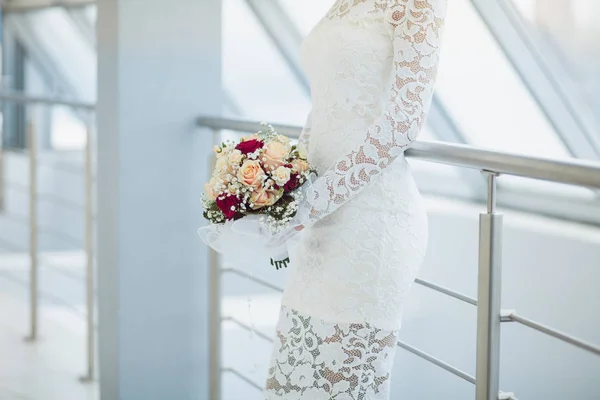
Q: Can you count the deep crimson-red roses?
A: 3